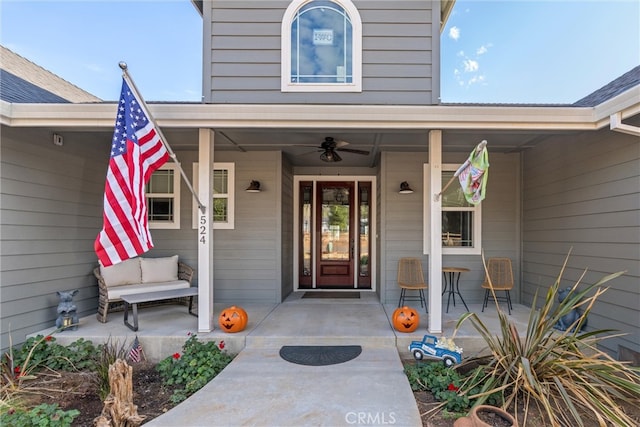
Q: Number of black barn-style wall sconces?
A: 2